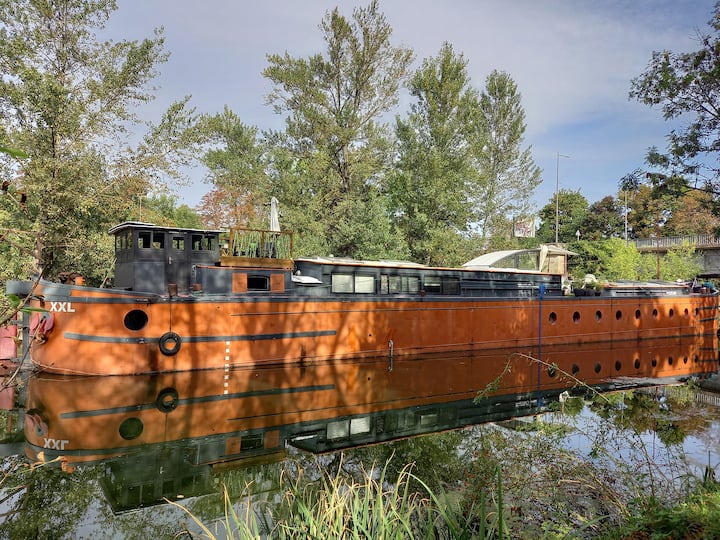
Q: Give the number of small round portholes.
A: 9